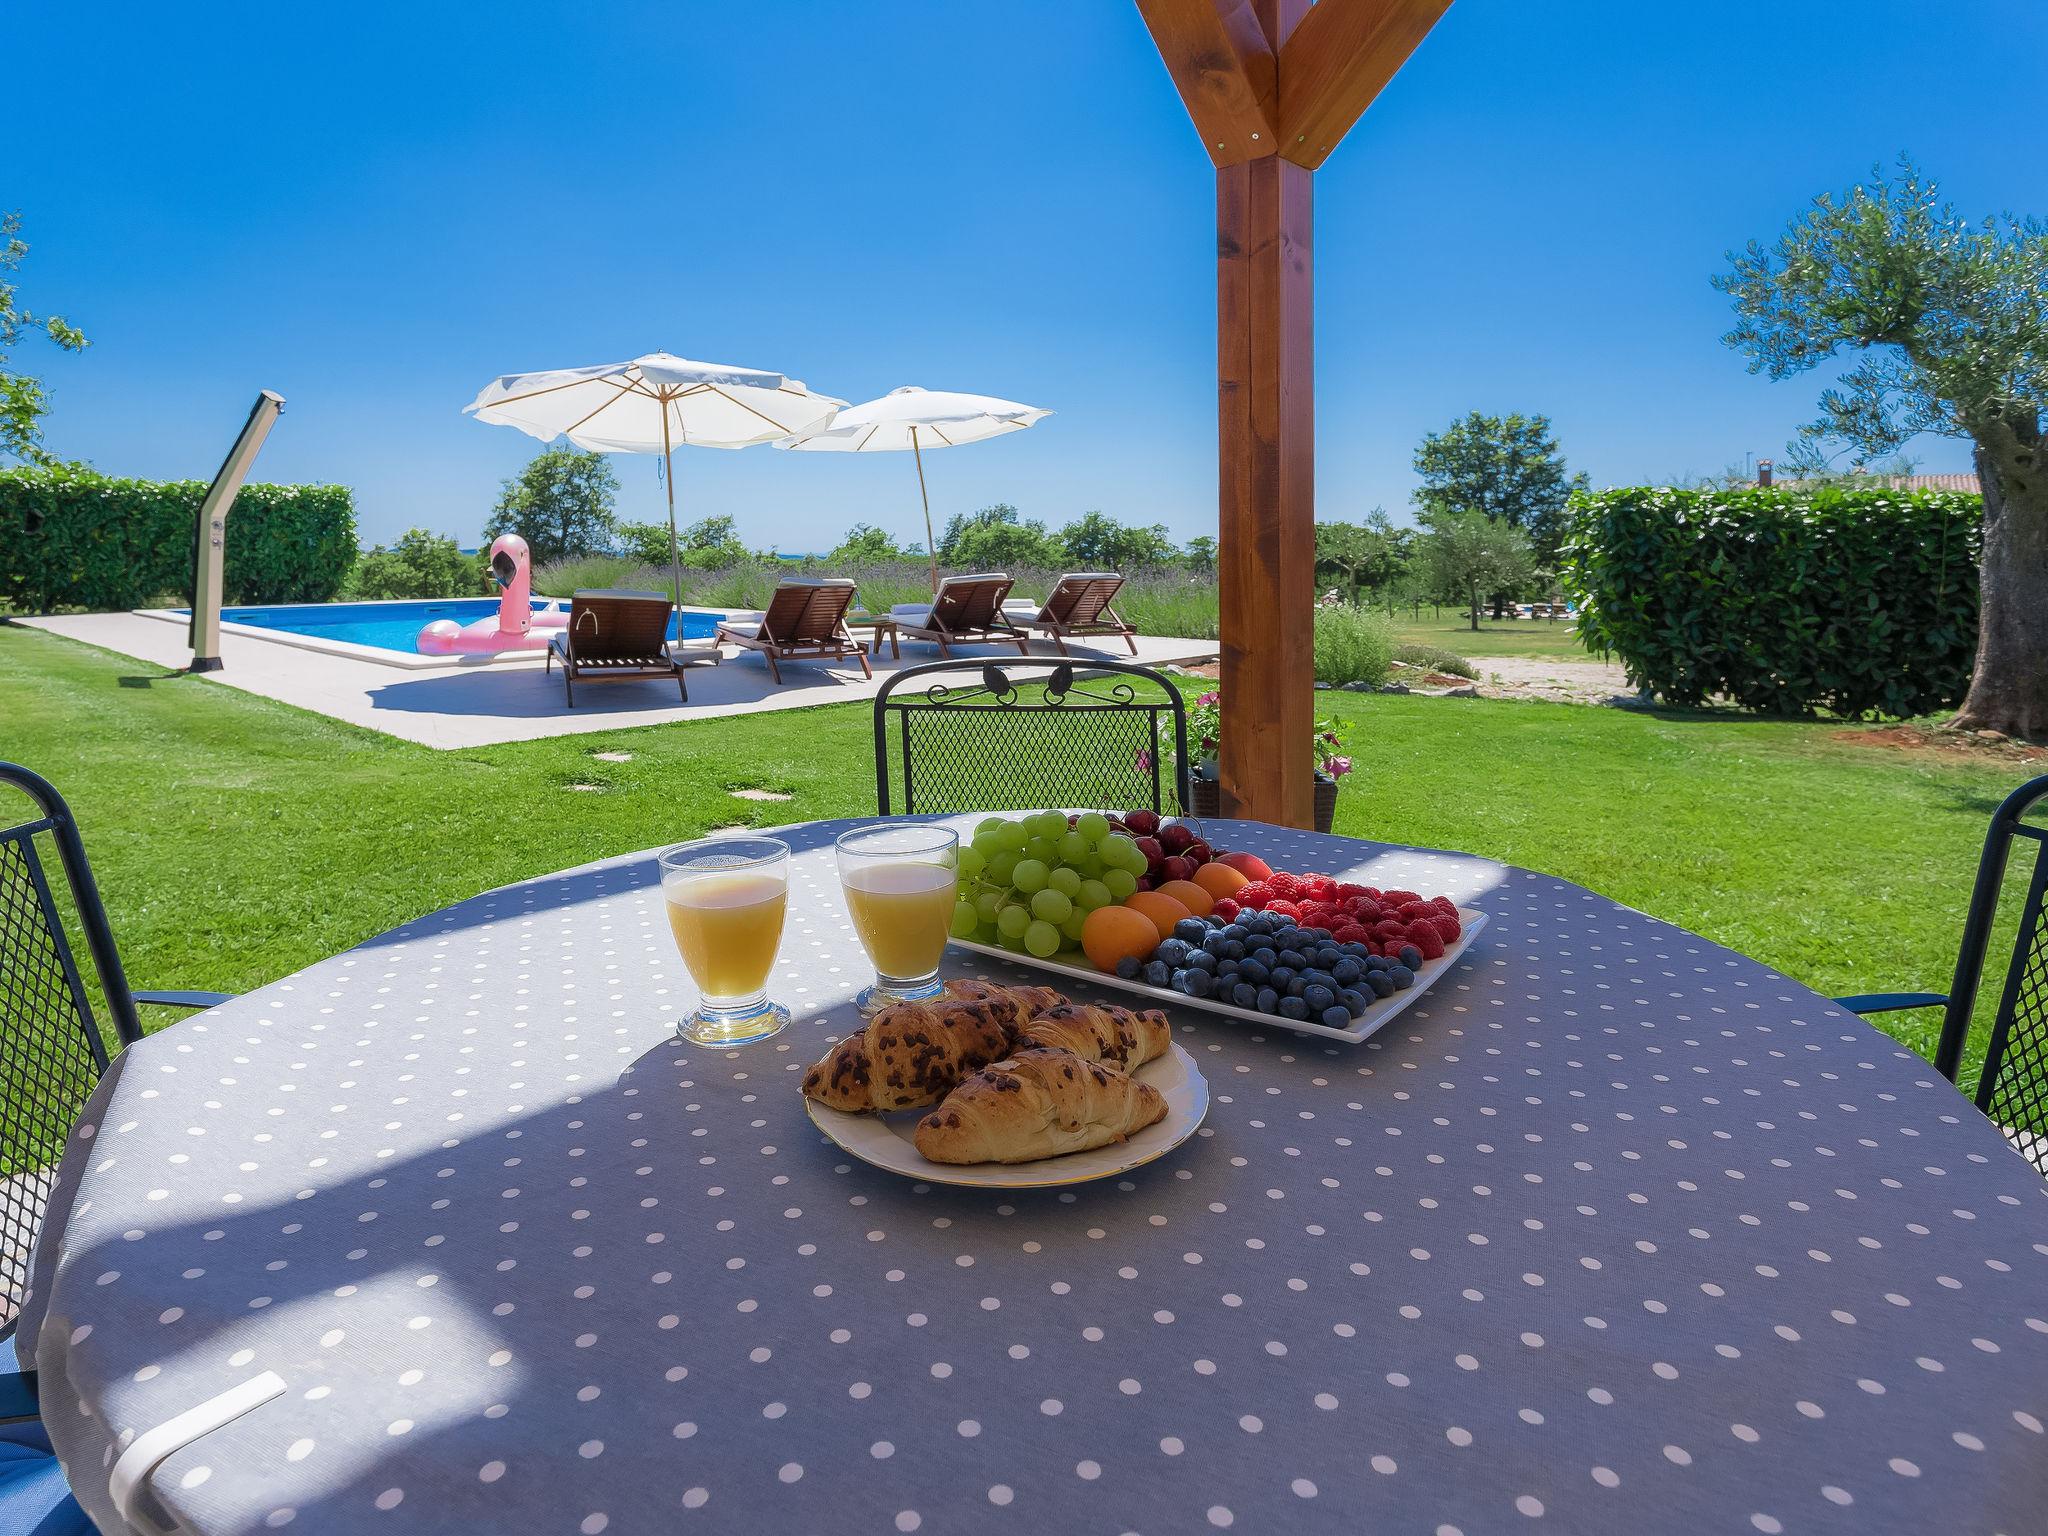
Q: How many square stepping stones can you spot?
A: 4